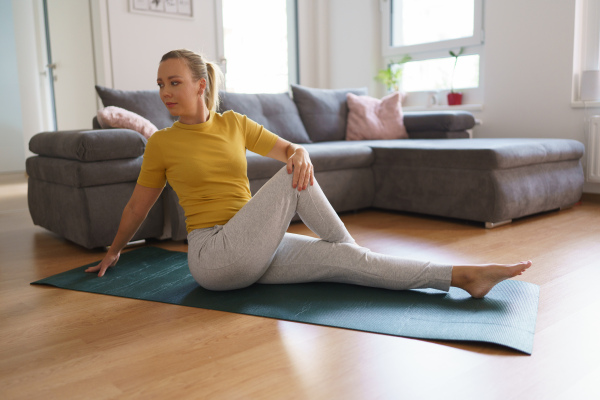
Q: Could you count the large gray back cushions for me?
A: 3